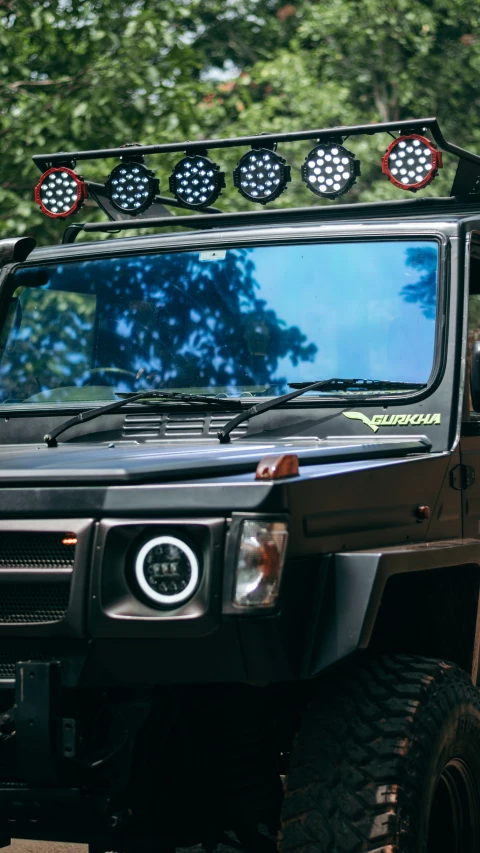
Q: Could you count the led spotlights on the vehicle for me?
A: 6